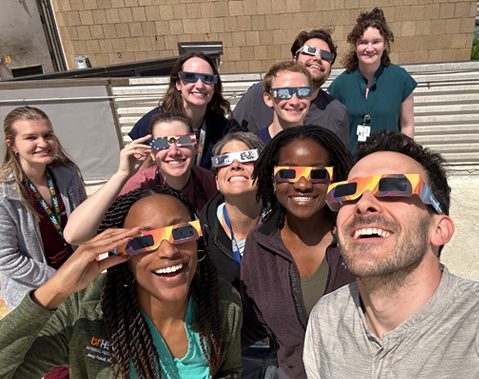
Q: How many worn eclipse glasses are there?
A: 8